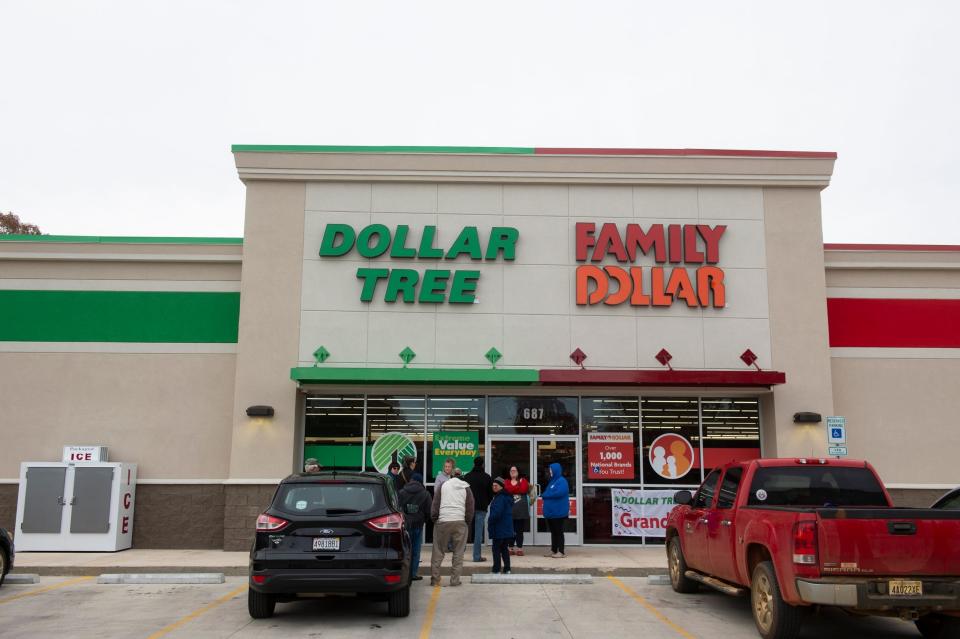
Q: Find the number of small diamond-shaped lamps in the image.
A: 6